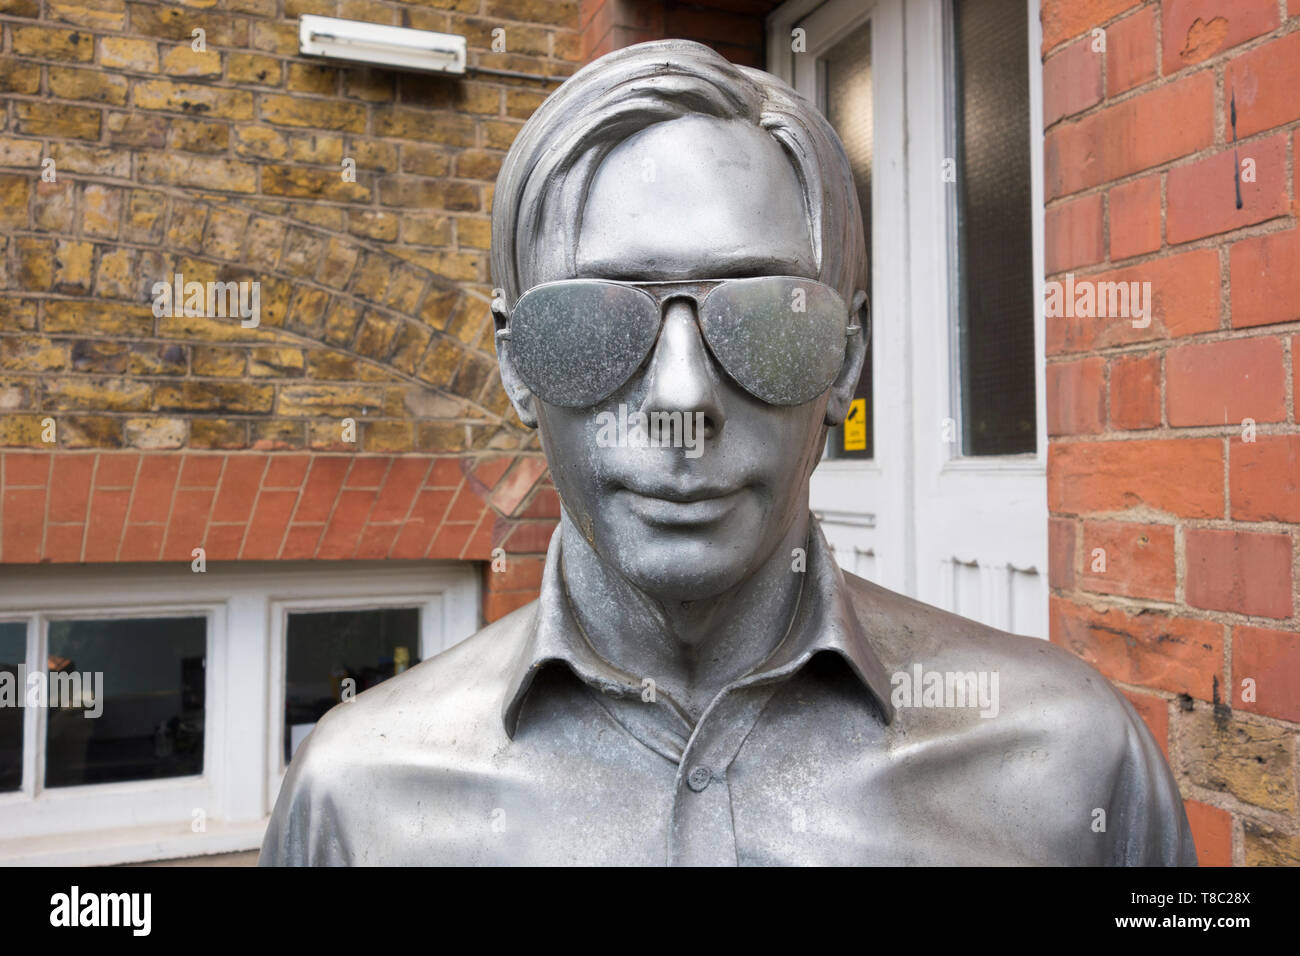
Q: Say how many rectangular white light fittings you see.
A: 1